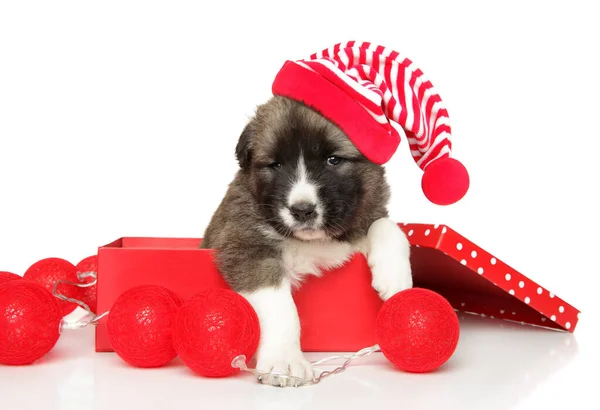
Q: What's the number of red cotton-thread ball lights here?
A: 7